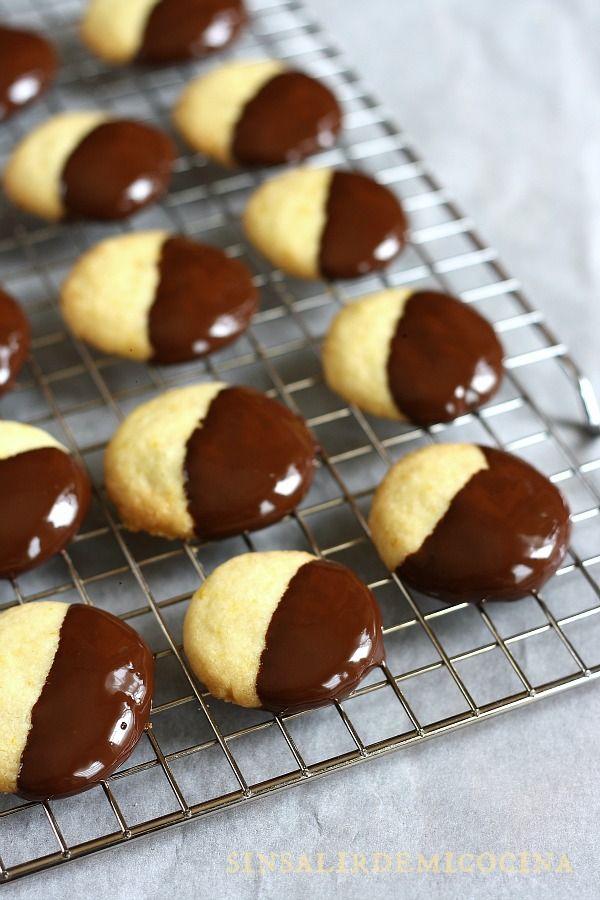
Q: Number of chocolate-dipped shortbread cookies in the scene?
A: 13